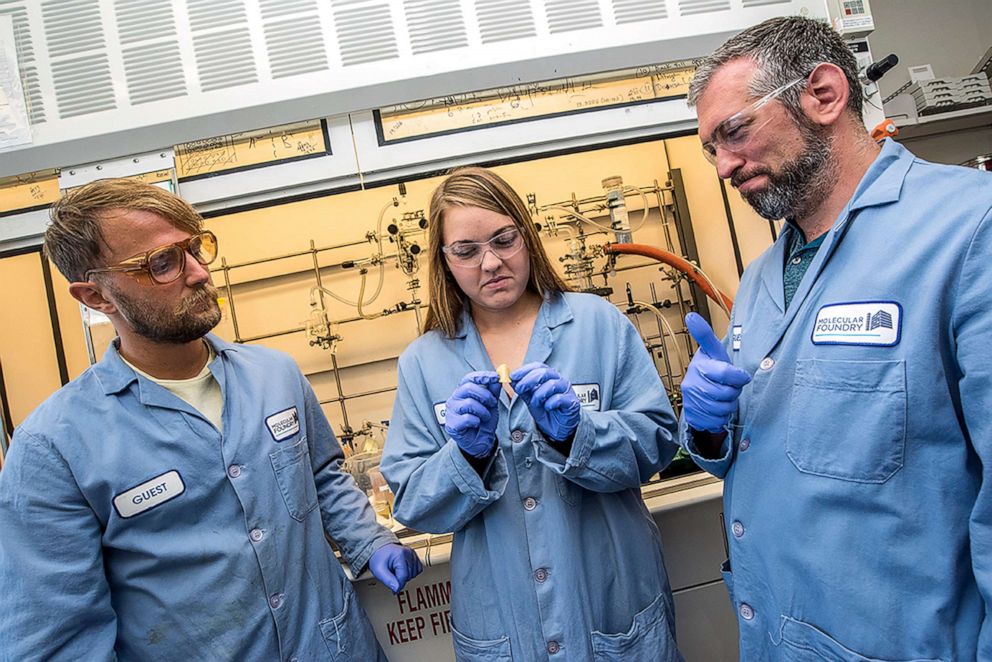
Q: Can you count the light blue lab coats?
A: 3